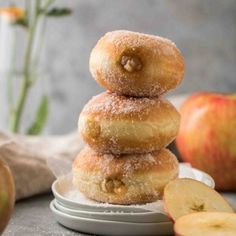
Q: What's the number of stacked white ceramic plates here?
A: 3